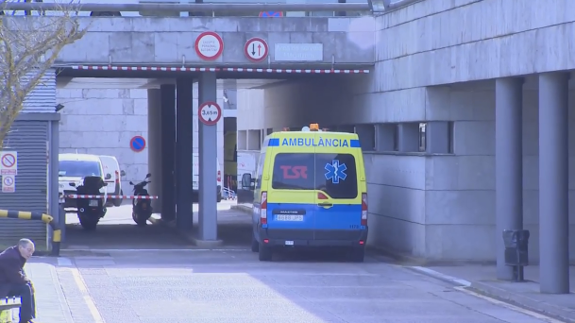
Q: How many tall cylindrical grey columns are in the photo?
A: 2